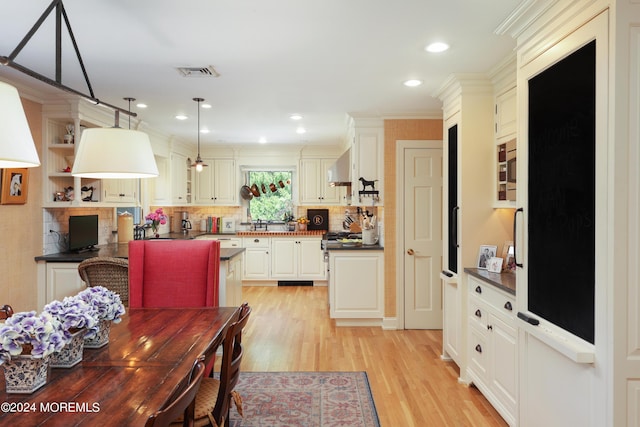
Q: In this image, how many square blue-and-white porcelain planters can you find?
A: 3